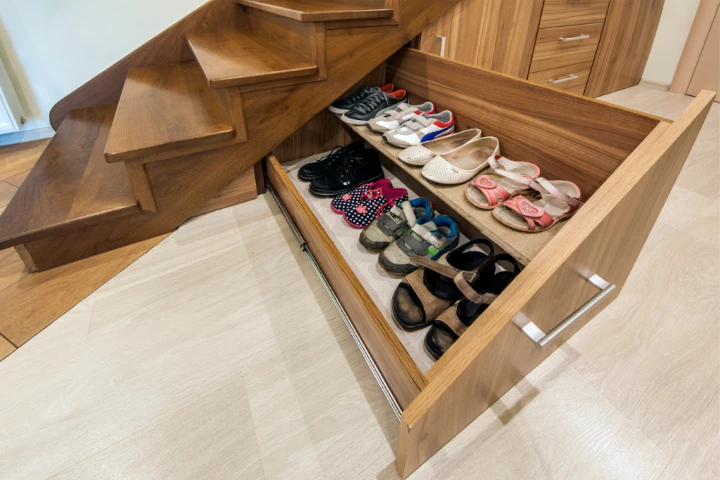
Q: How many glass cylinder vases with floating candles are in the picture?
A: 0